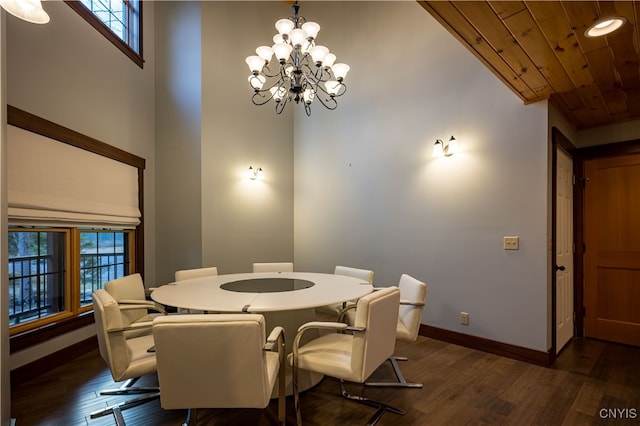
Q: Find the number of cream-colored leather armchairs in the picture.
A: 8